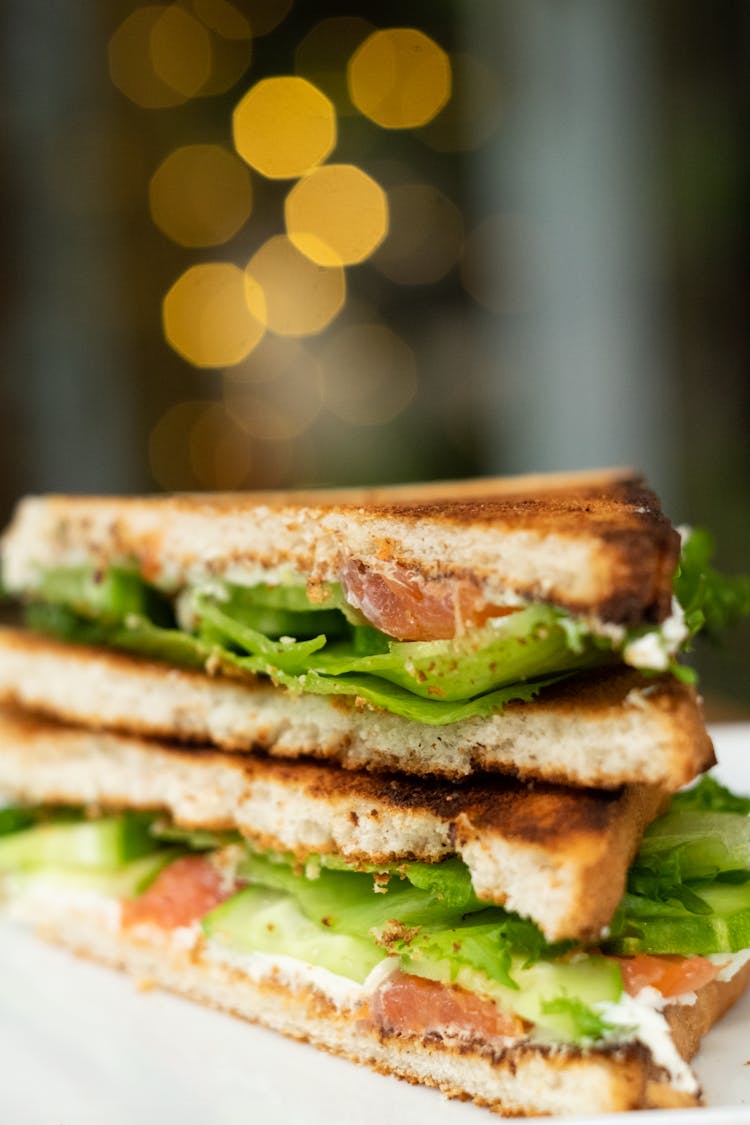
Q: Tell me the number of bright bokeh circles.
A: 5